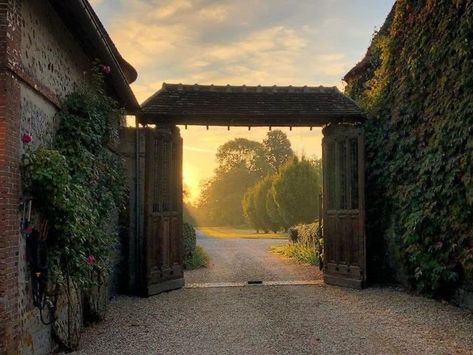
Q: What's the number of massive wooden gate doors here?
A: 2